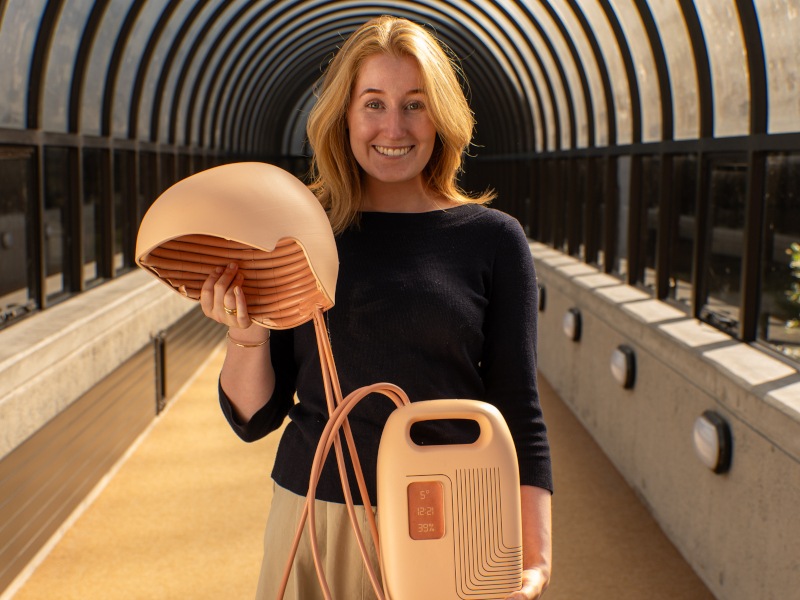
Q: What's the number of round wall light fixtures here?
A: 4